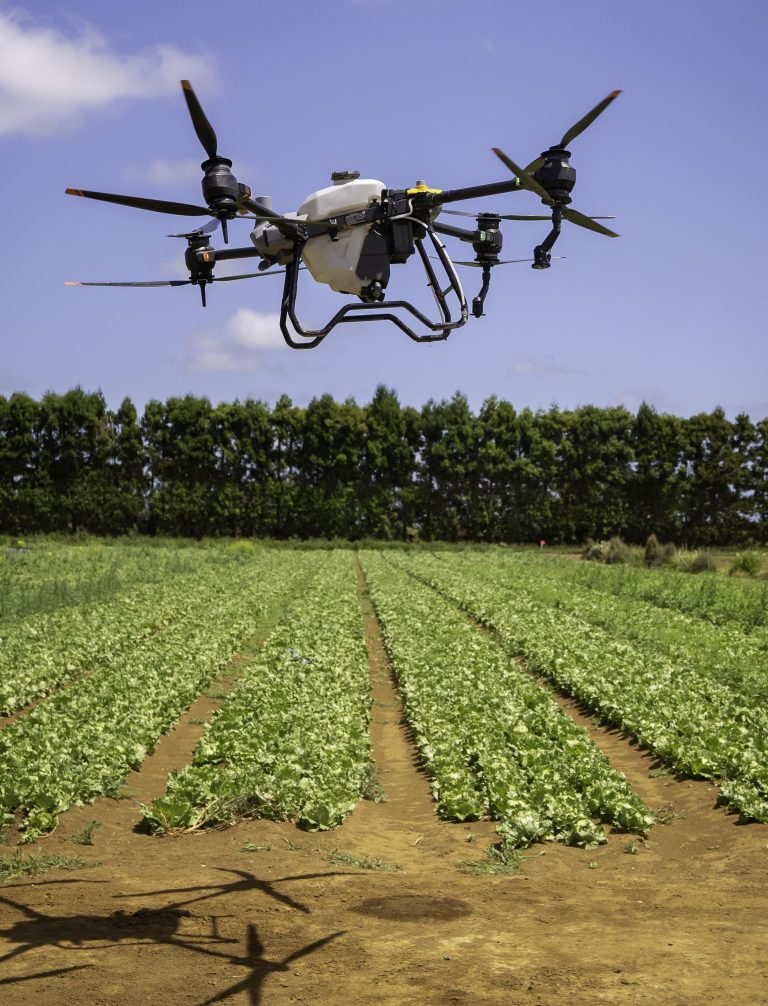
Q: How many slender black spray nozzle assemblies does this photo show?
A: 2